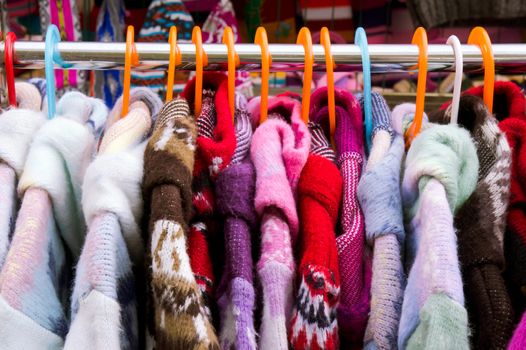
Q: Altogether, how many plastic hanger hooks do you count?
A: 13